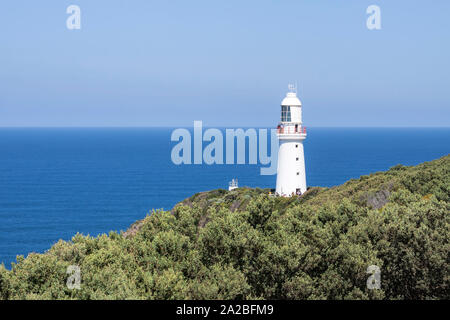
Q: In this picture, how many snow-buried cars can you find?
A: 0